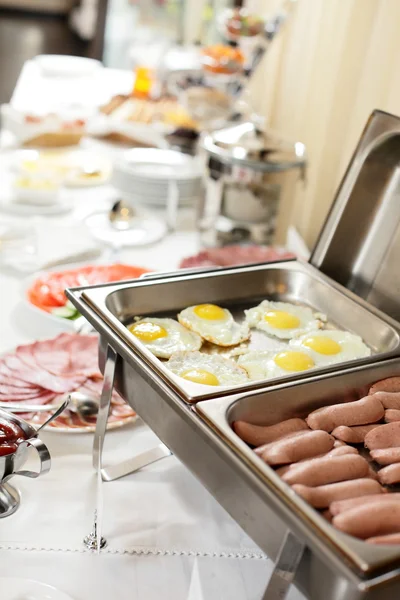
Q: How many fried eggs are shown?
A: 6